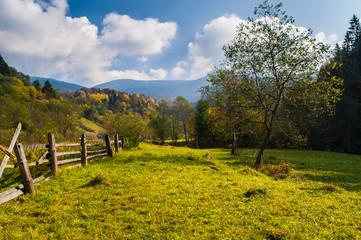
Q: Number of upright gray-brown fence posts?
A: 6